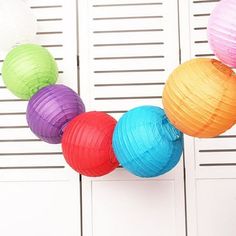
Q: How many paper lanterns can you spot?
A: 7